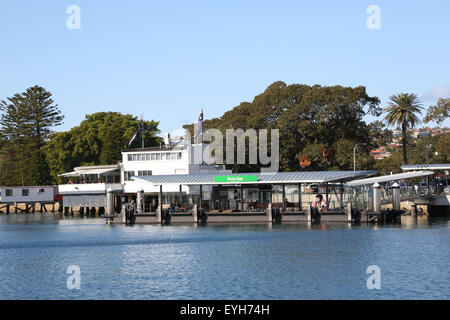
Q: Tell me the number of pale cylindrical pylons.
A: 4